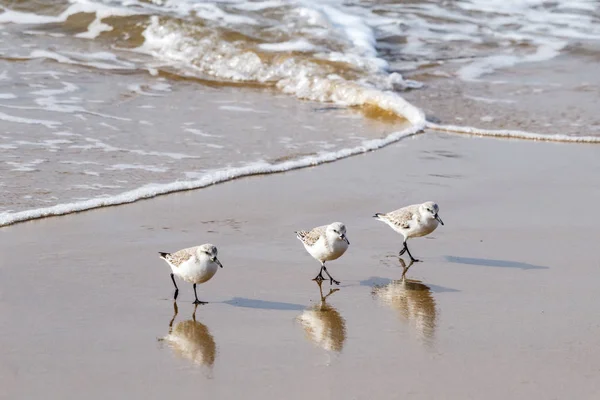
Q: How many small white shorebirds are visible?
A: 3